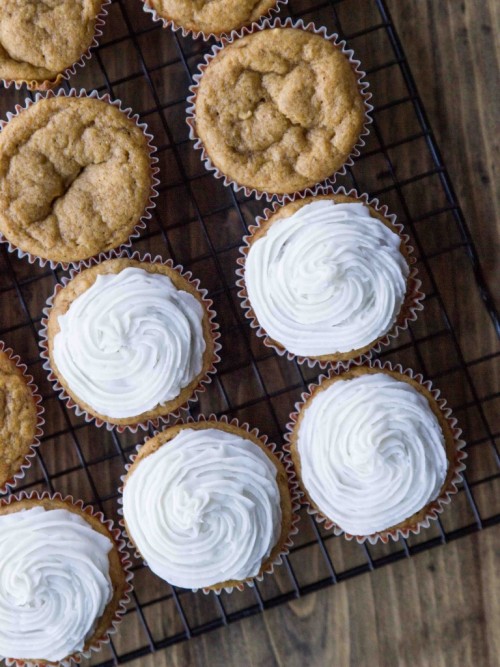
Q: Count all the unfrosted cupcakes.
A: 5